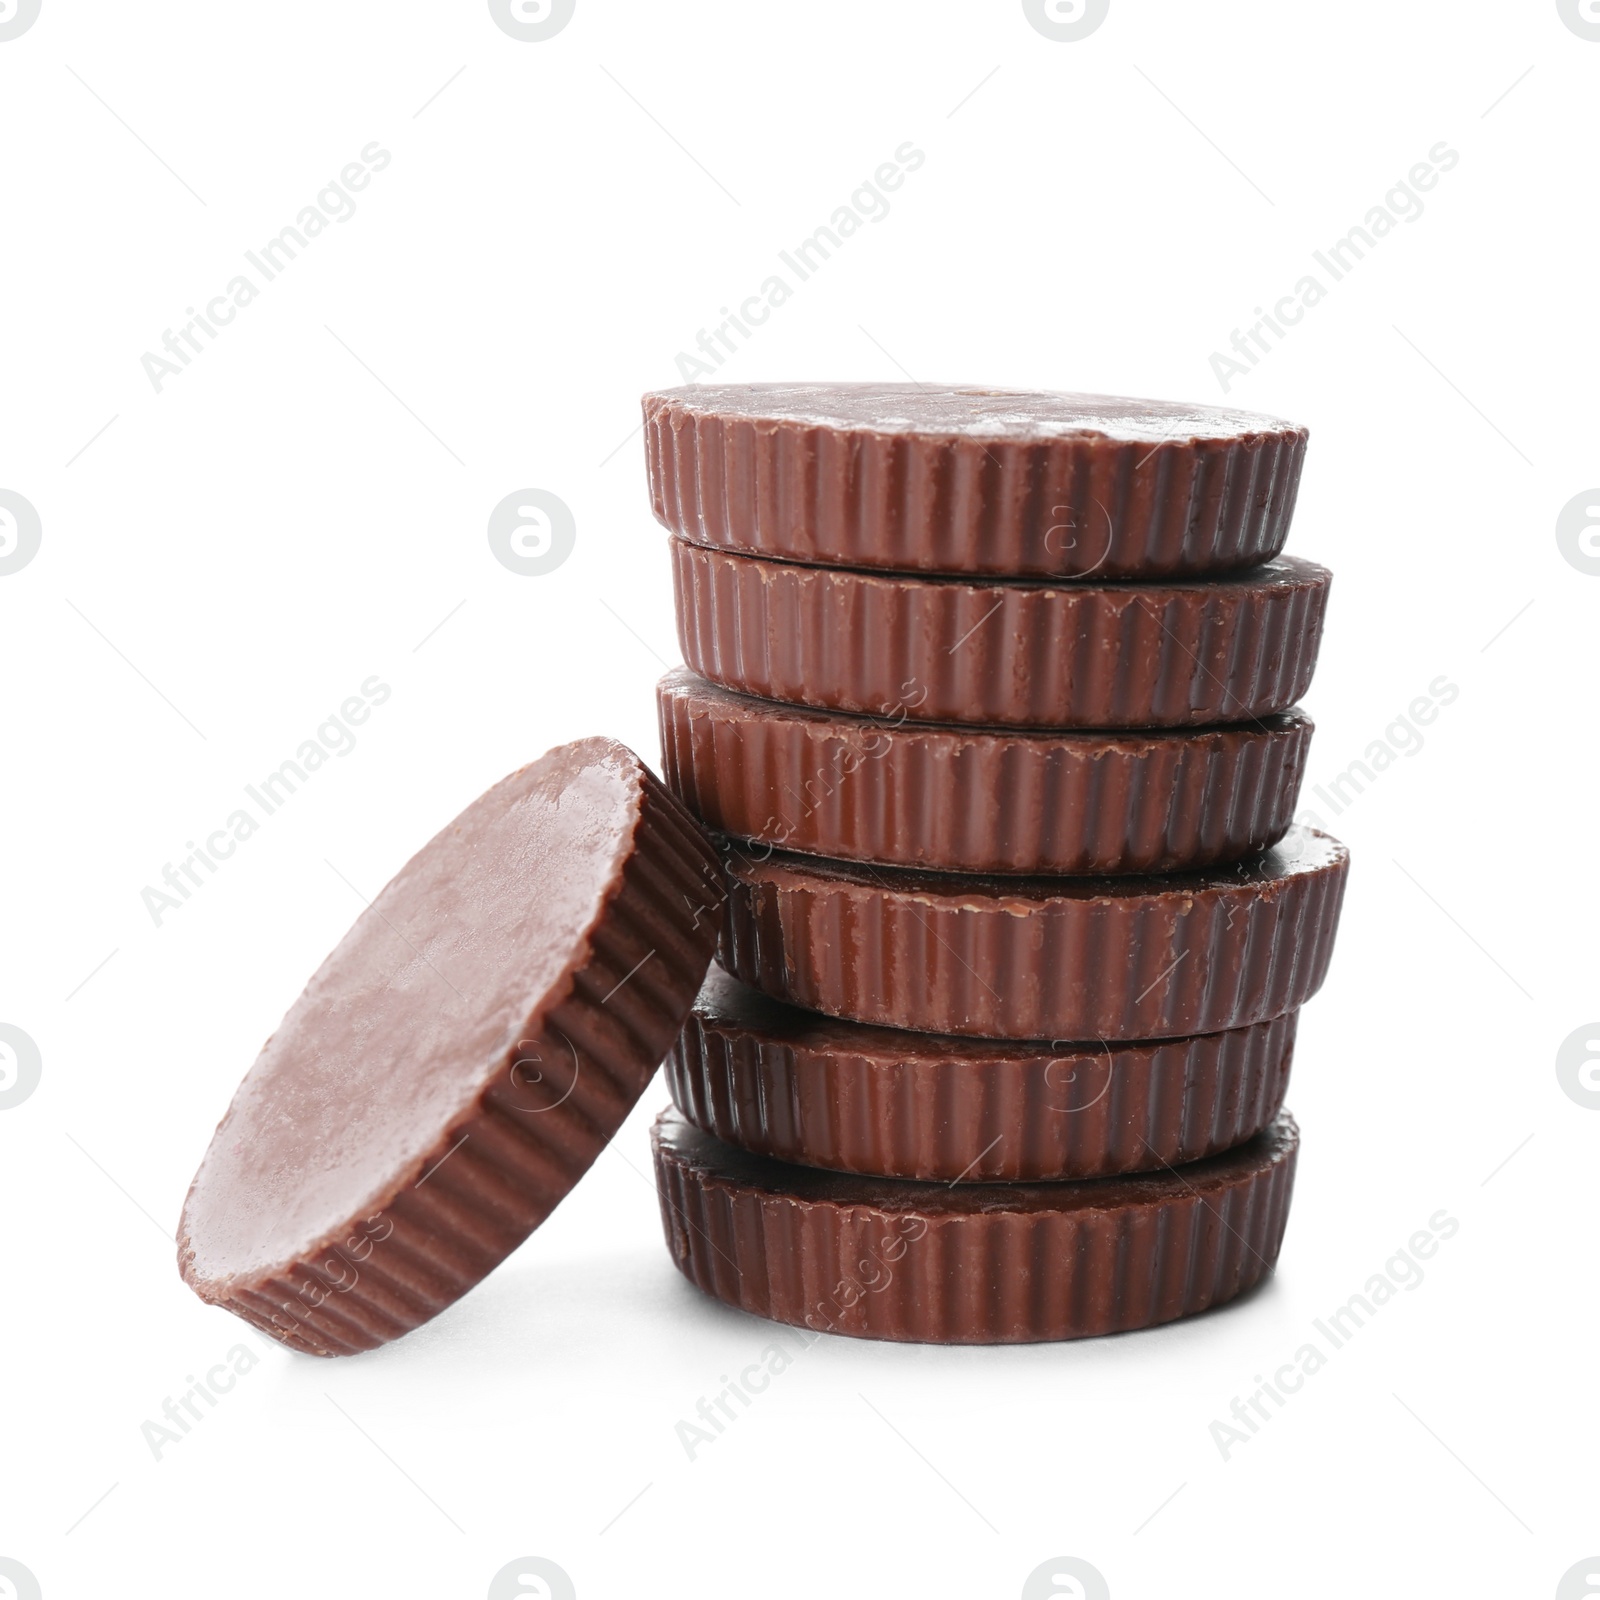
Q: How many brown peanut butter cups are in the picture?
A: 7